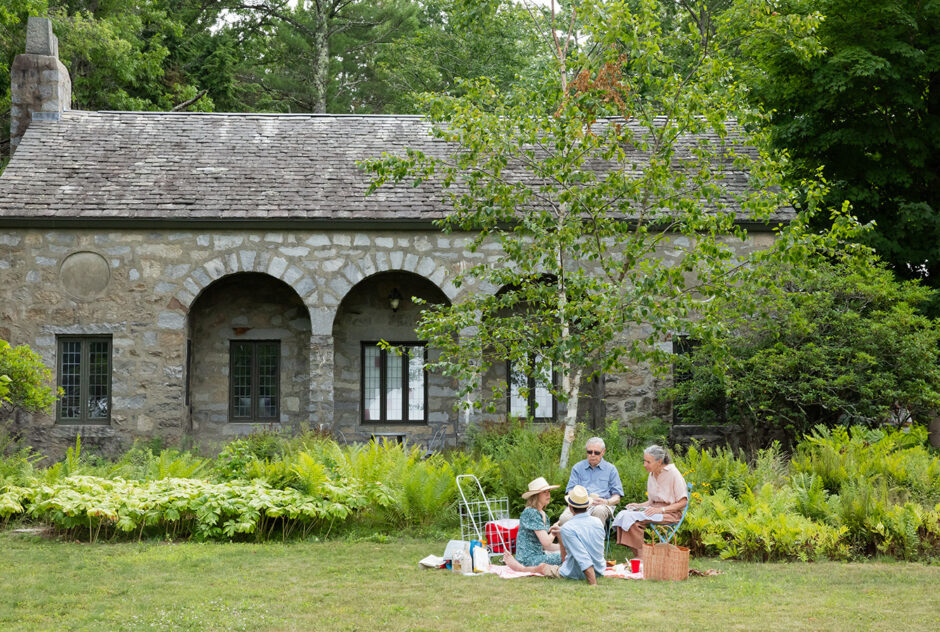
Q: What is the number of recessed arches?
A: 3